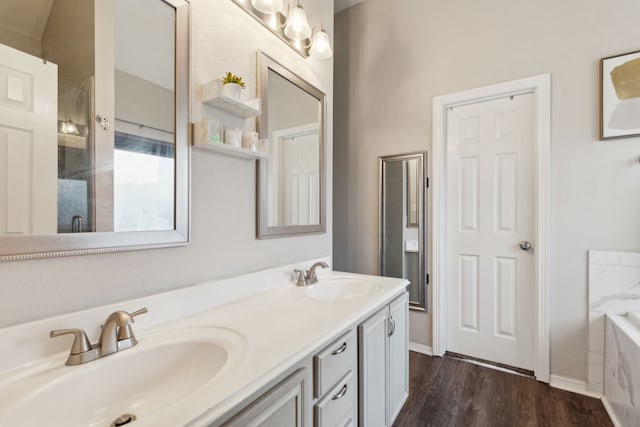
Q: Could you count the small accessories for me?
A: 4